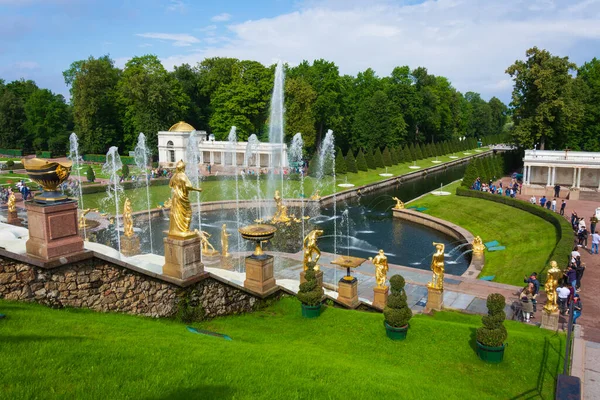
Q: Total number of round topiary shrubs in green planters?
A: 3